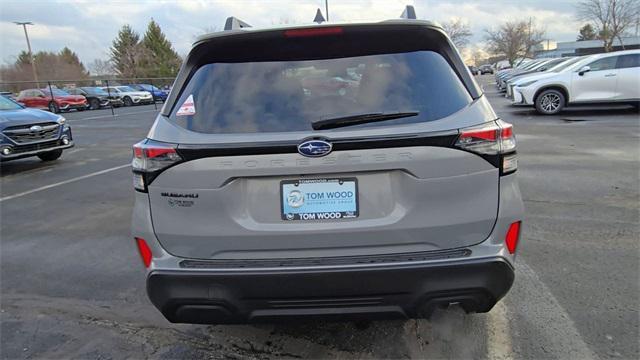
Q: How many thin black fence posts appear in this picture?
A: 3